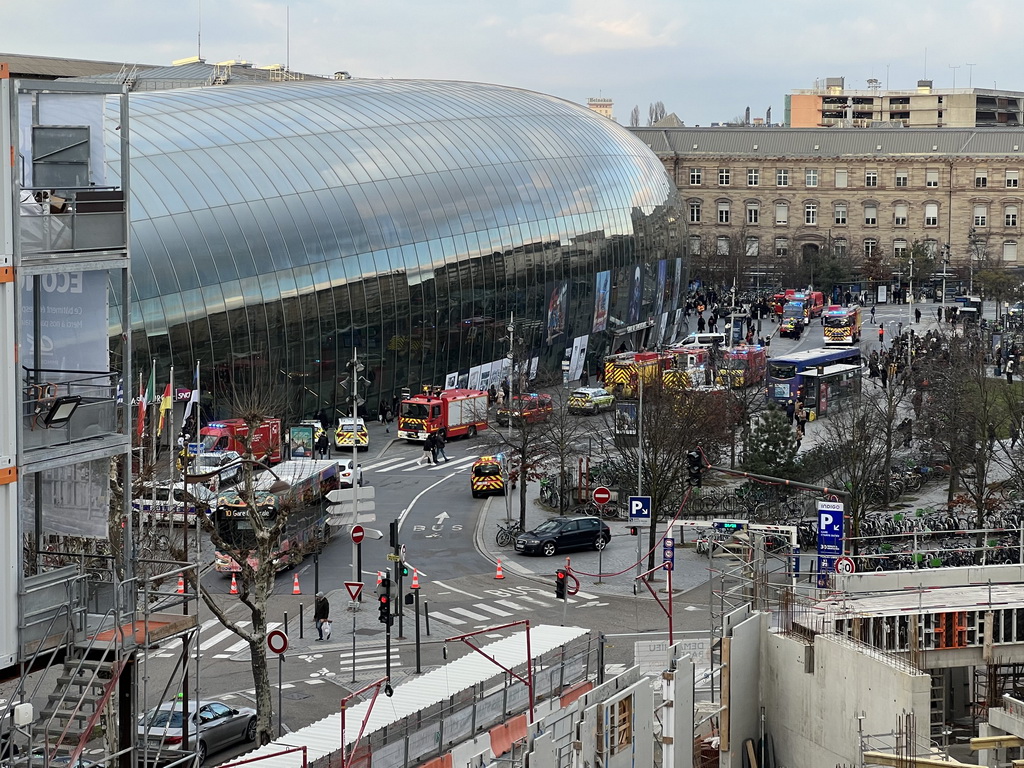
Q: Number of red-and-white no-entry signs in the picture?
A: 2